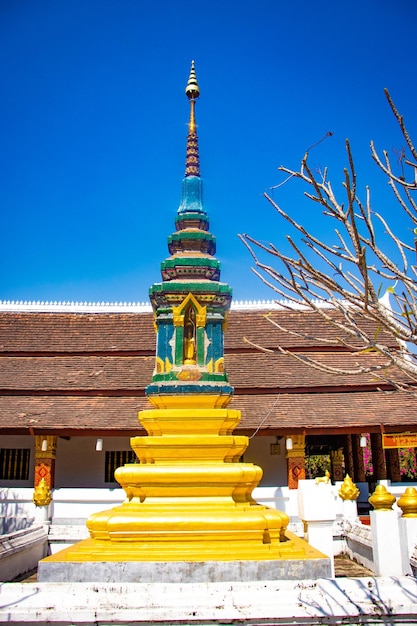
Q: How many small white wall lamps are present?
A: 4